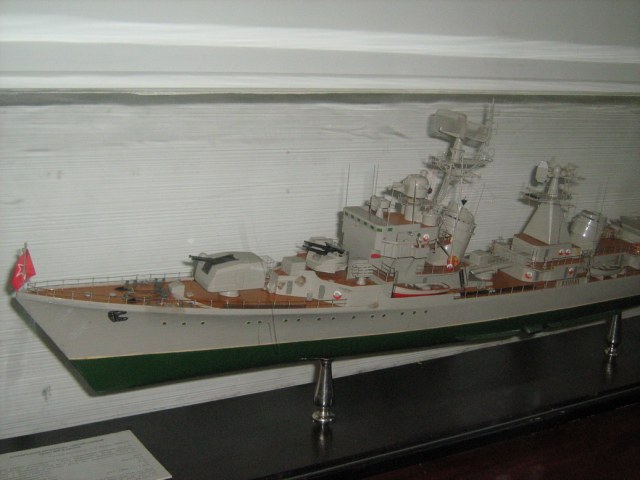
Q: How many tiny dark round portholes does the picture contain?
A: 15